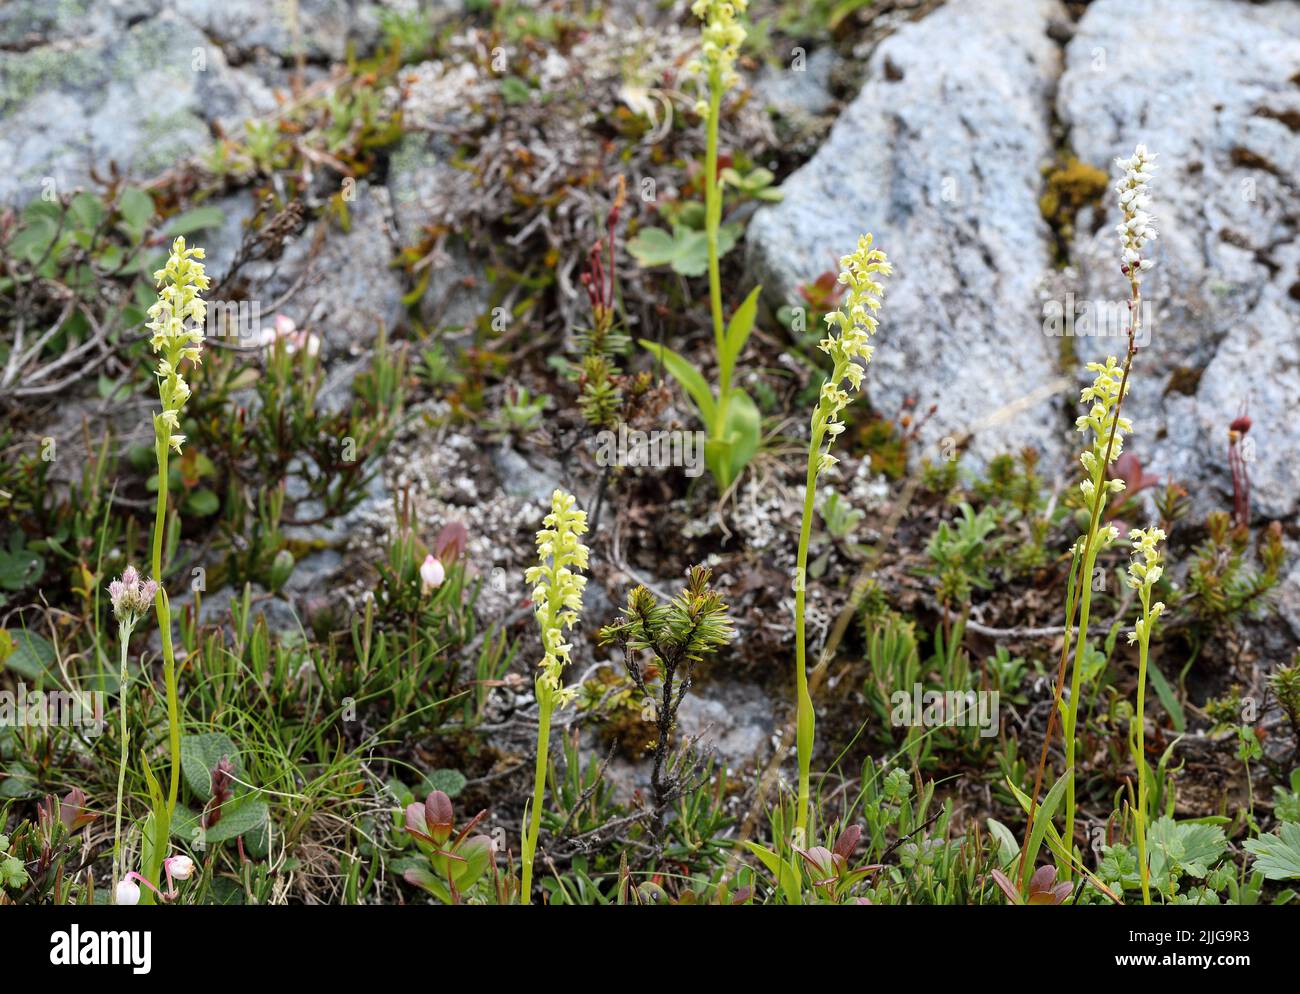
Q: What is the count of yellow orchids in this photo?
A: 6